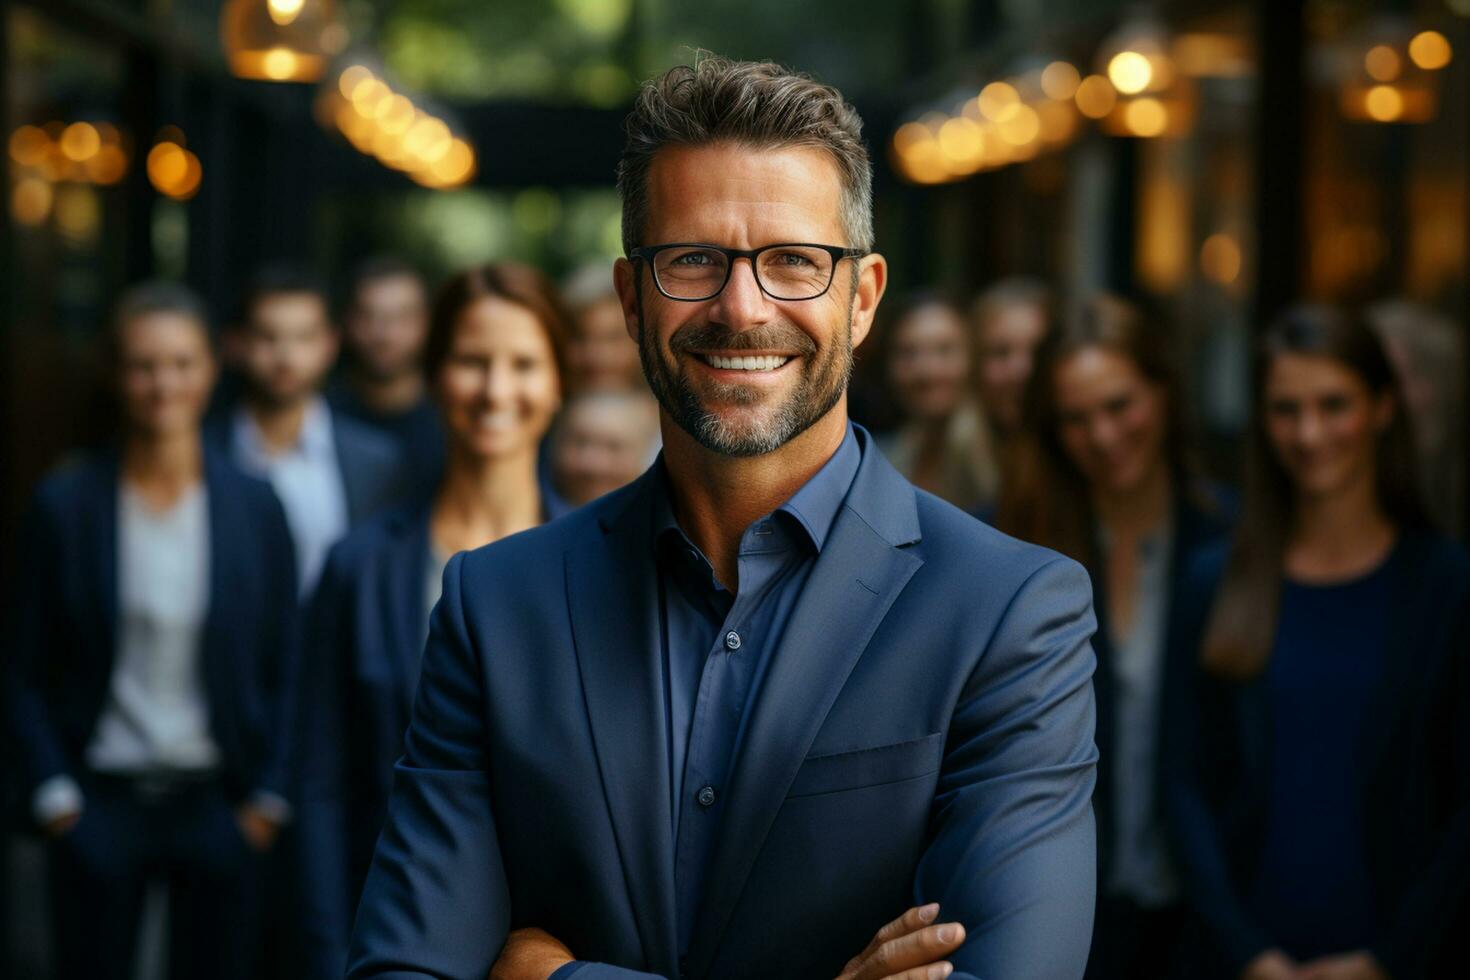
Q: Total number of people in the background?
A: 11